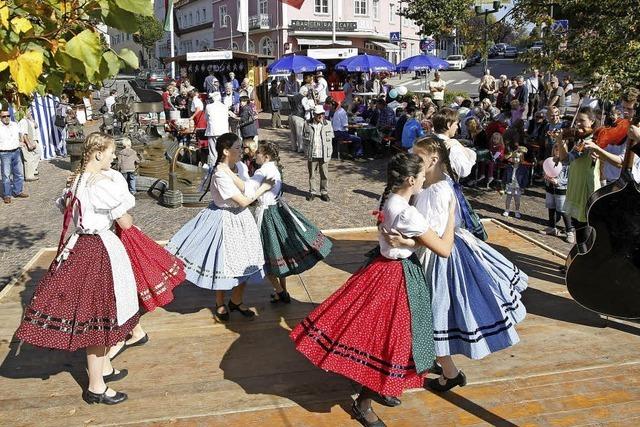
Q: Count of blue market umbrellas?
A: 3